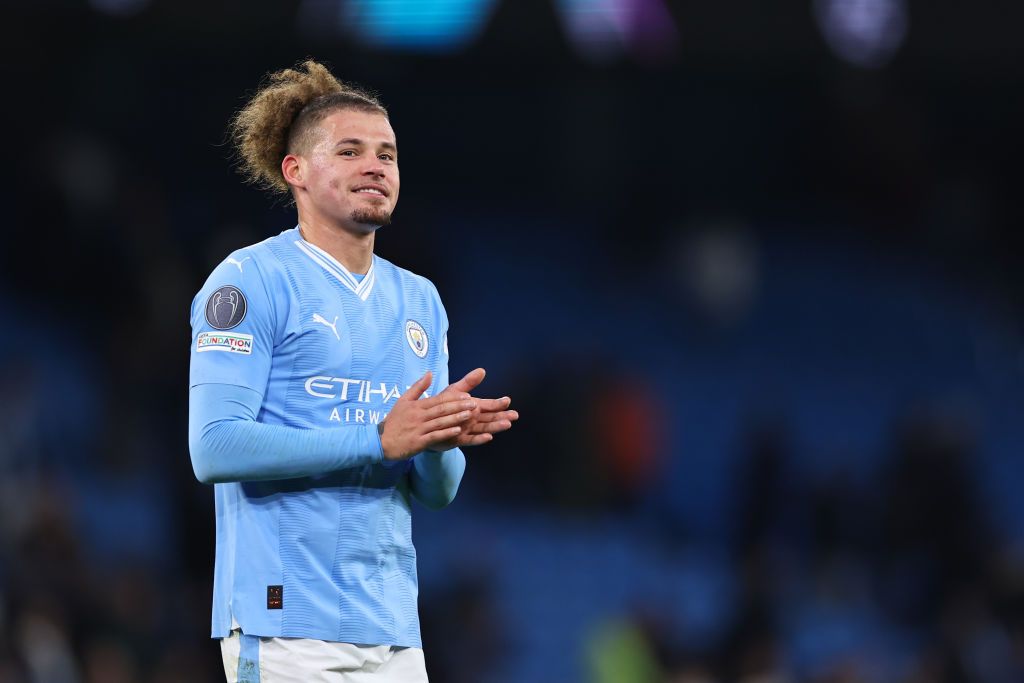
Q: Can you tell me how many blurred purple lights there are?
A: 2